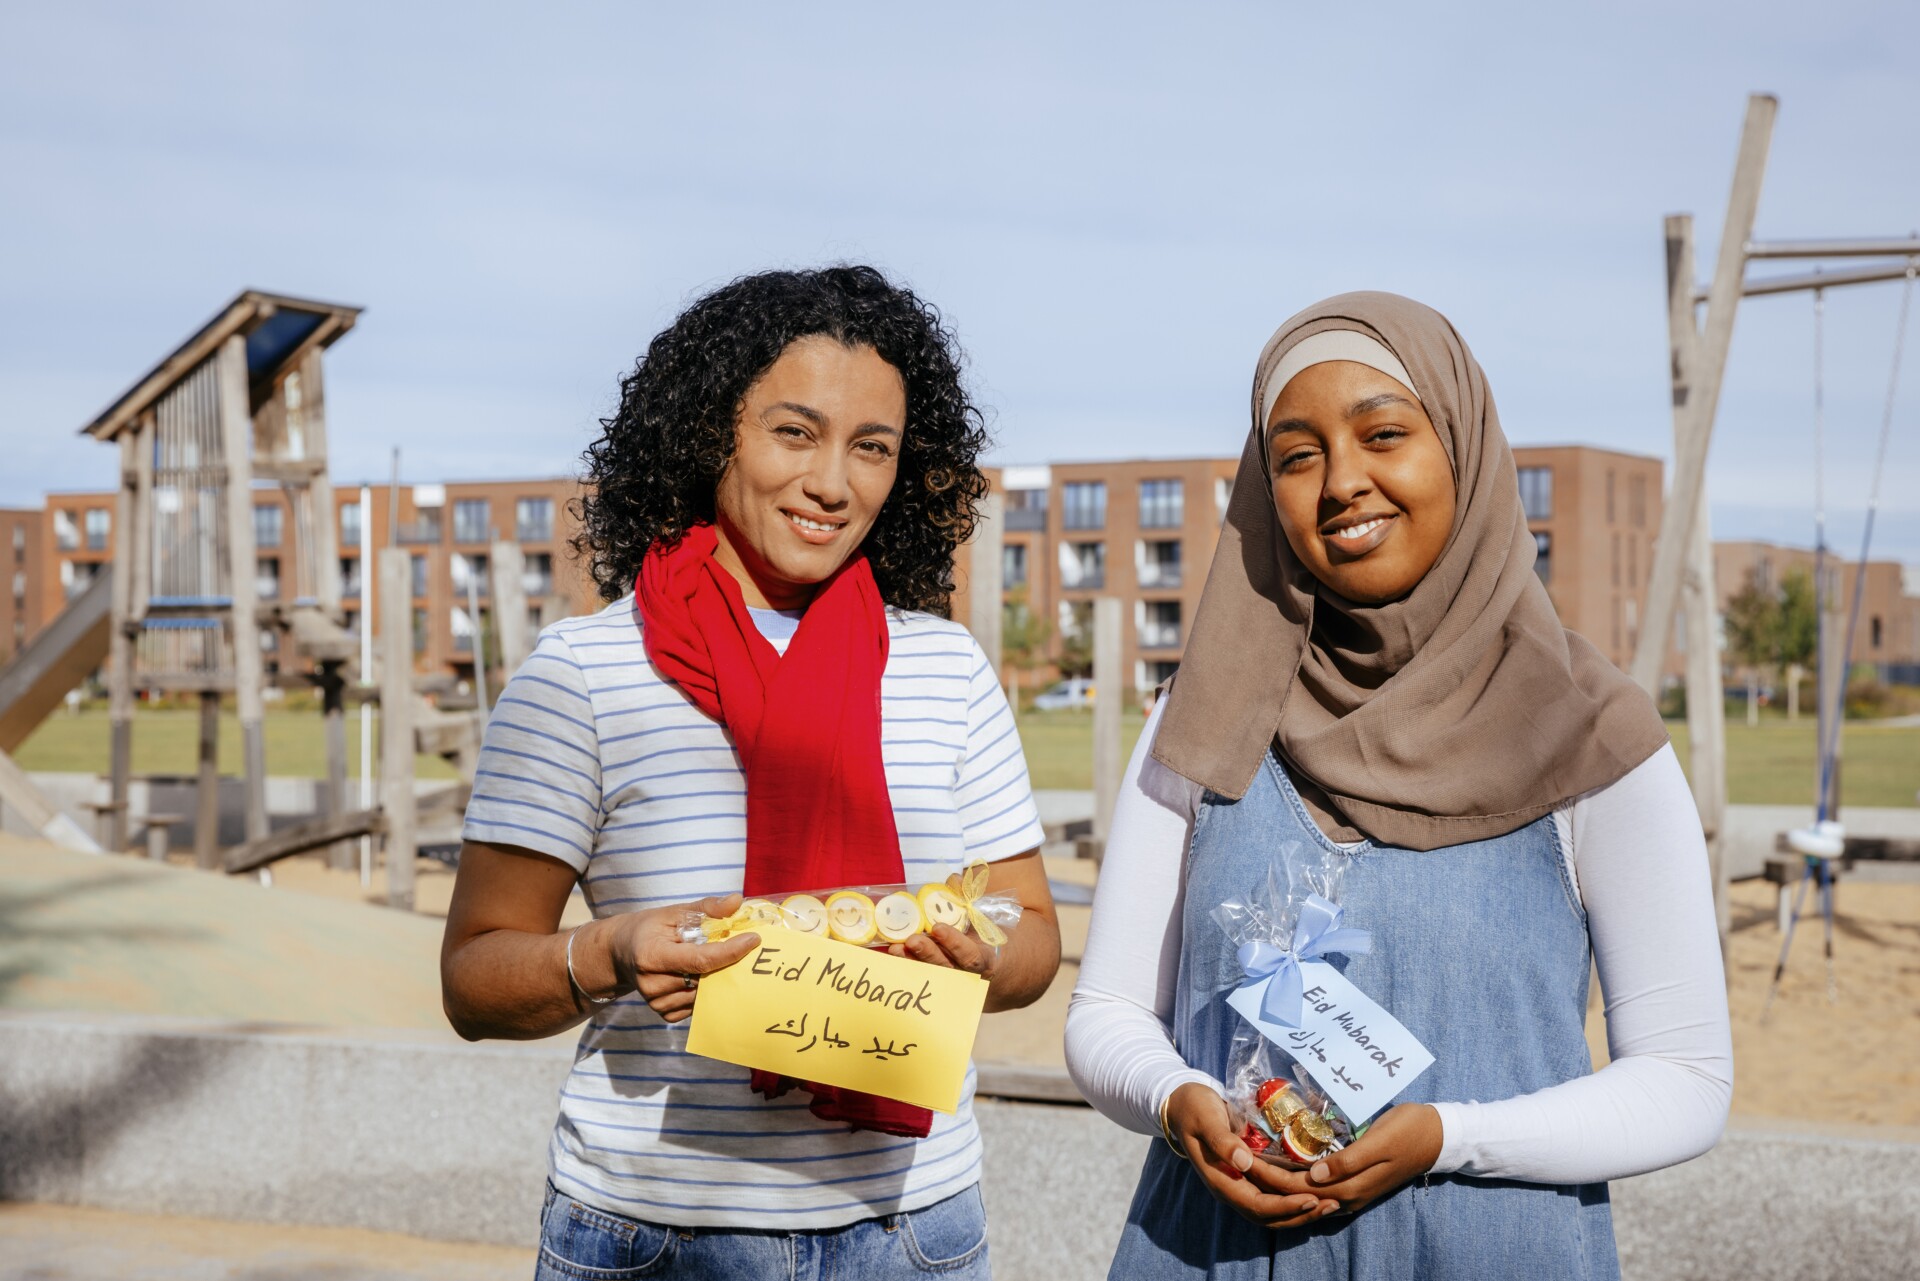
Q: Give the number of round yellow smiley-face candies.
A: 5